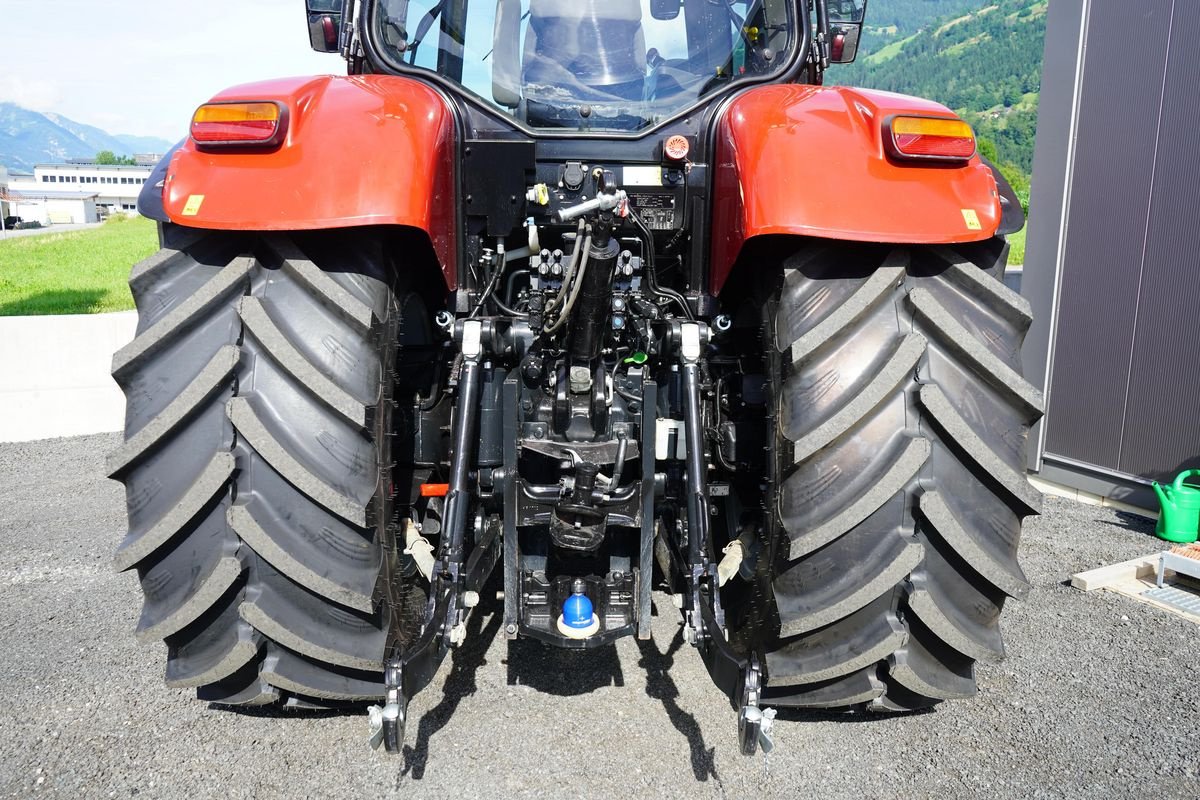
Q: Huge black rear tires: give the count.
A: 2